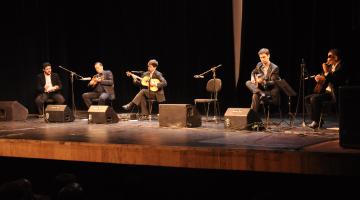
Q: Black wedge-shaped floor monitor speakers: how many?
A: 5